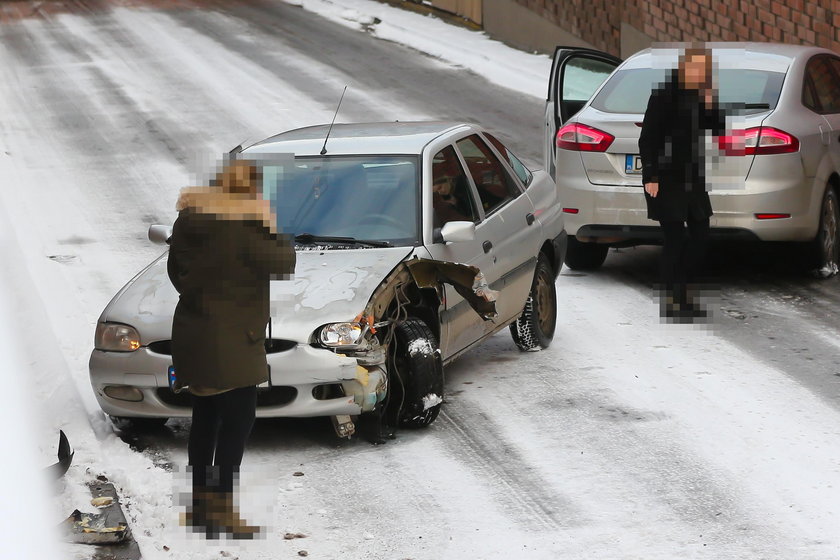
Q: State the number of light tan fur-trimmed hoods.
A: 1